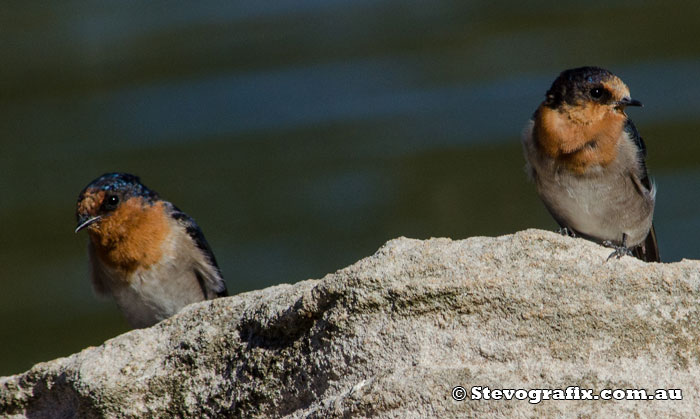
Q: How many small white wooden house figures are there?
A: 0